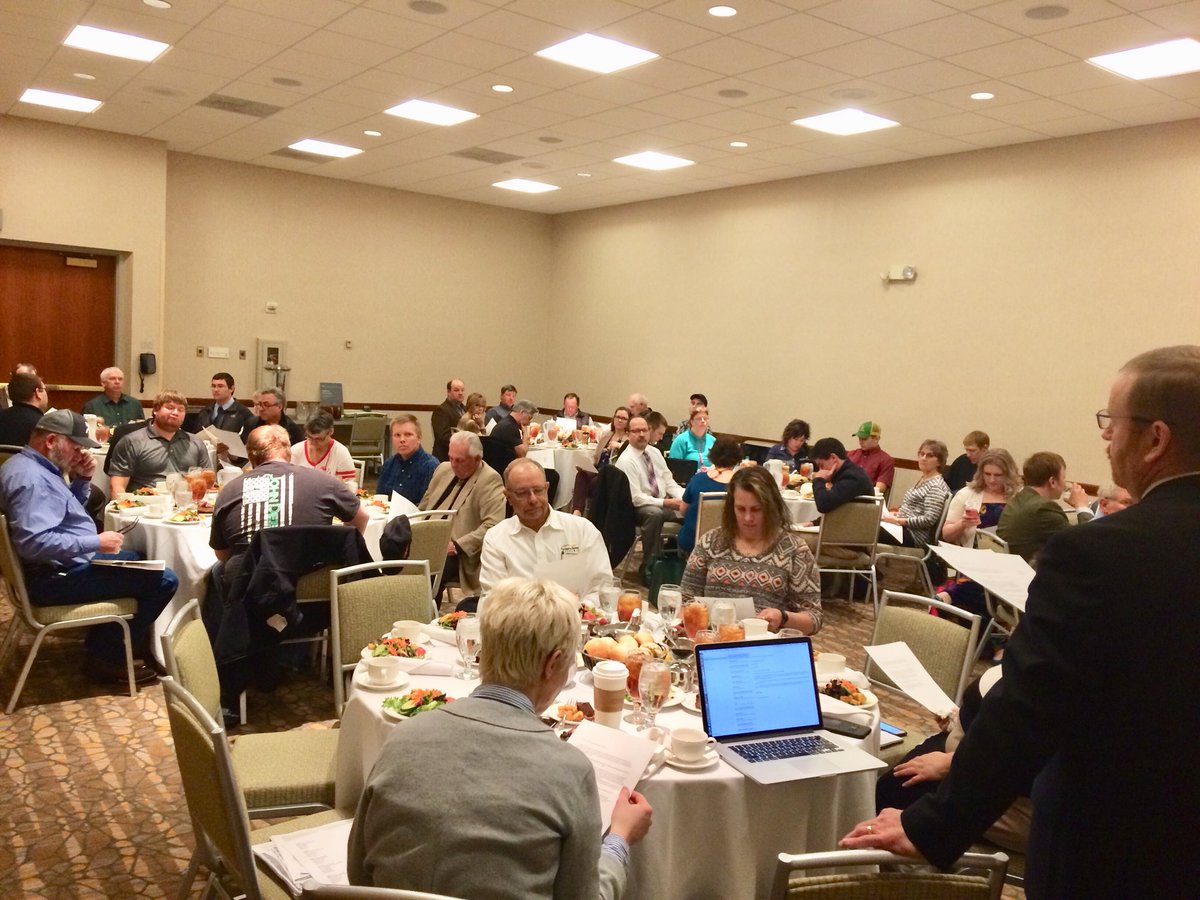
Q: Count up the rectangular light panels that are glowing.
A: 9